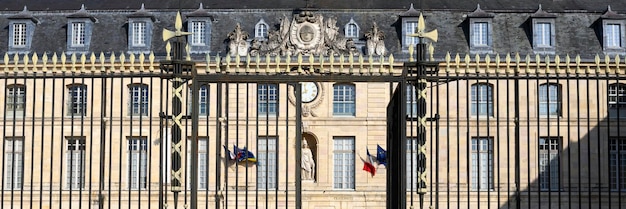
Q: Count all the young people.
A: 0